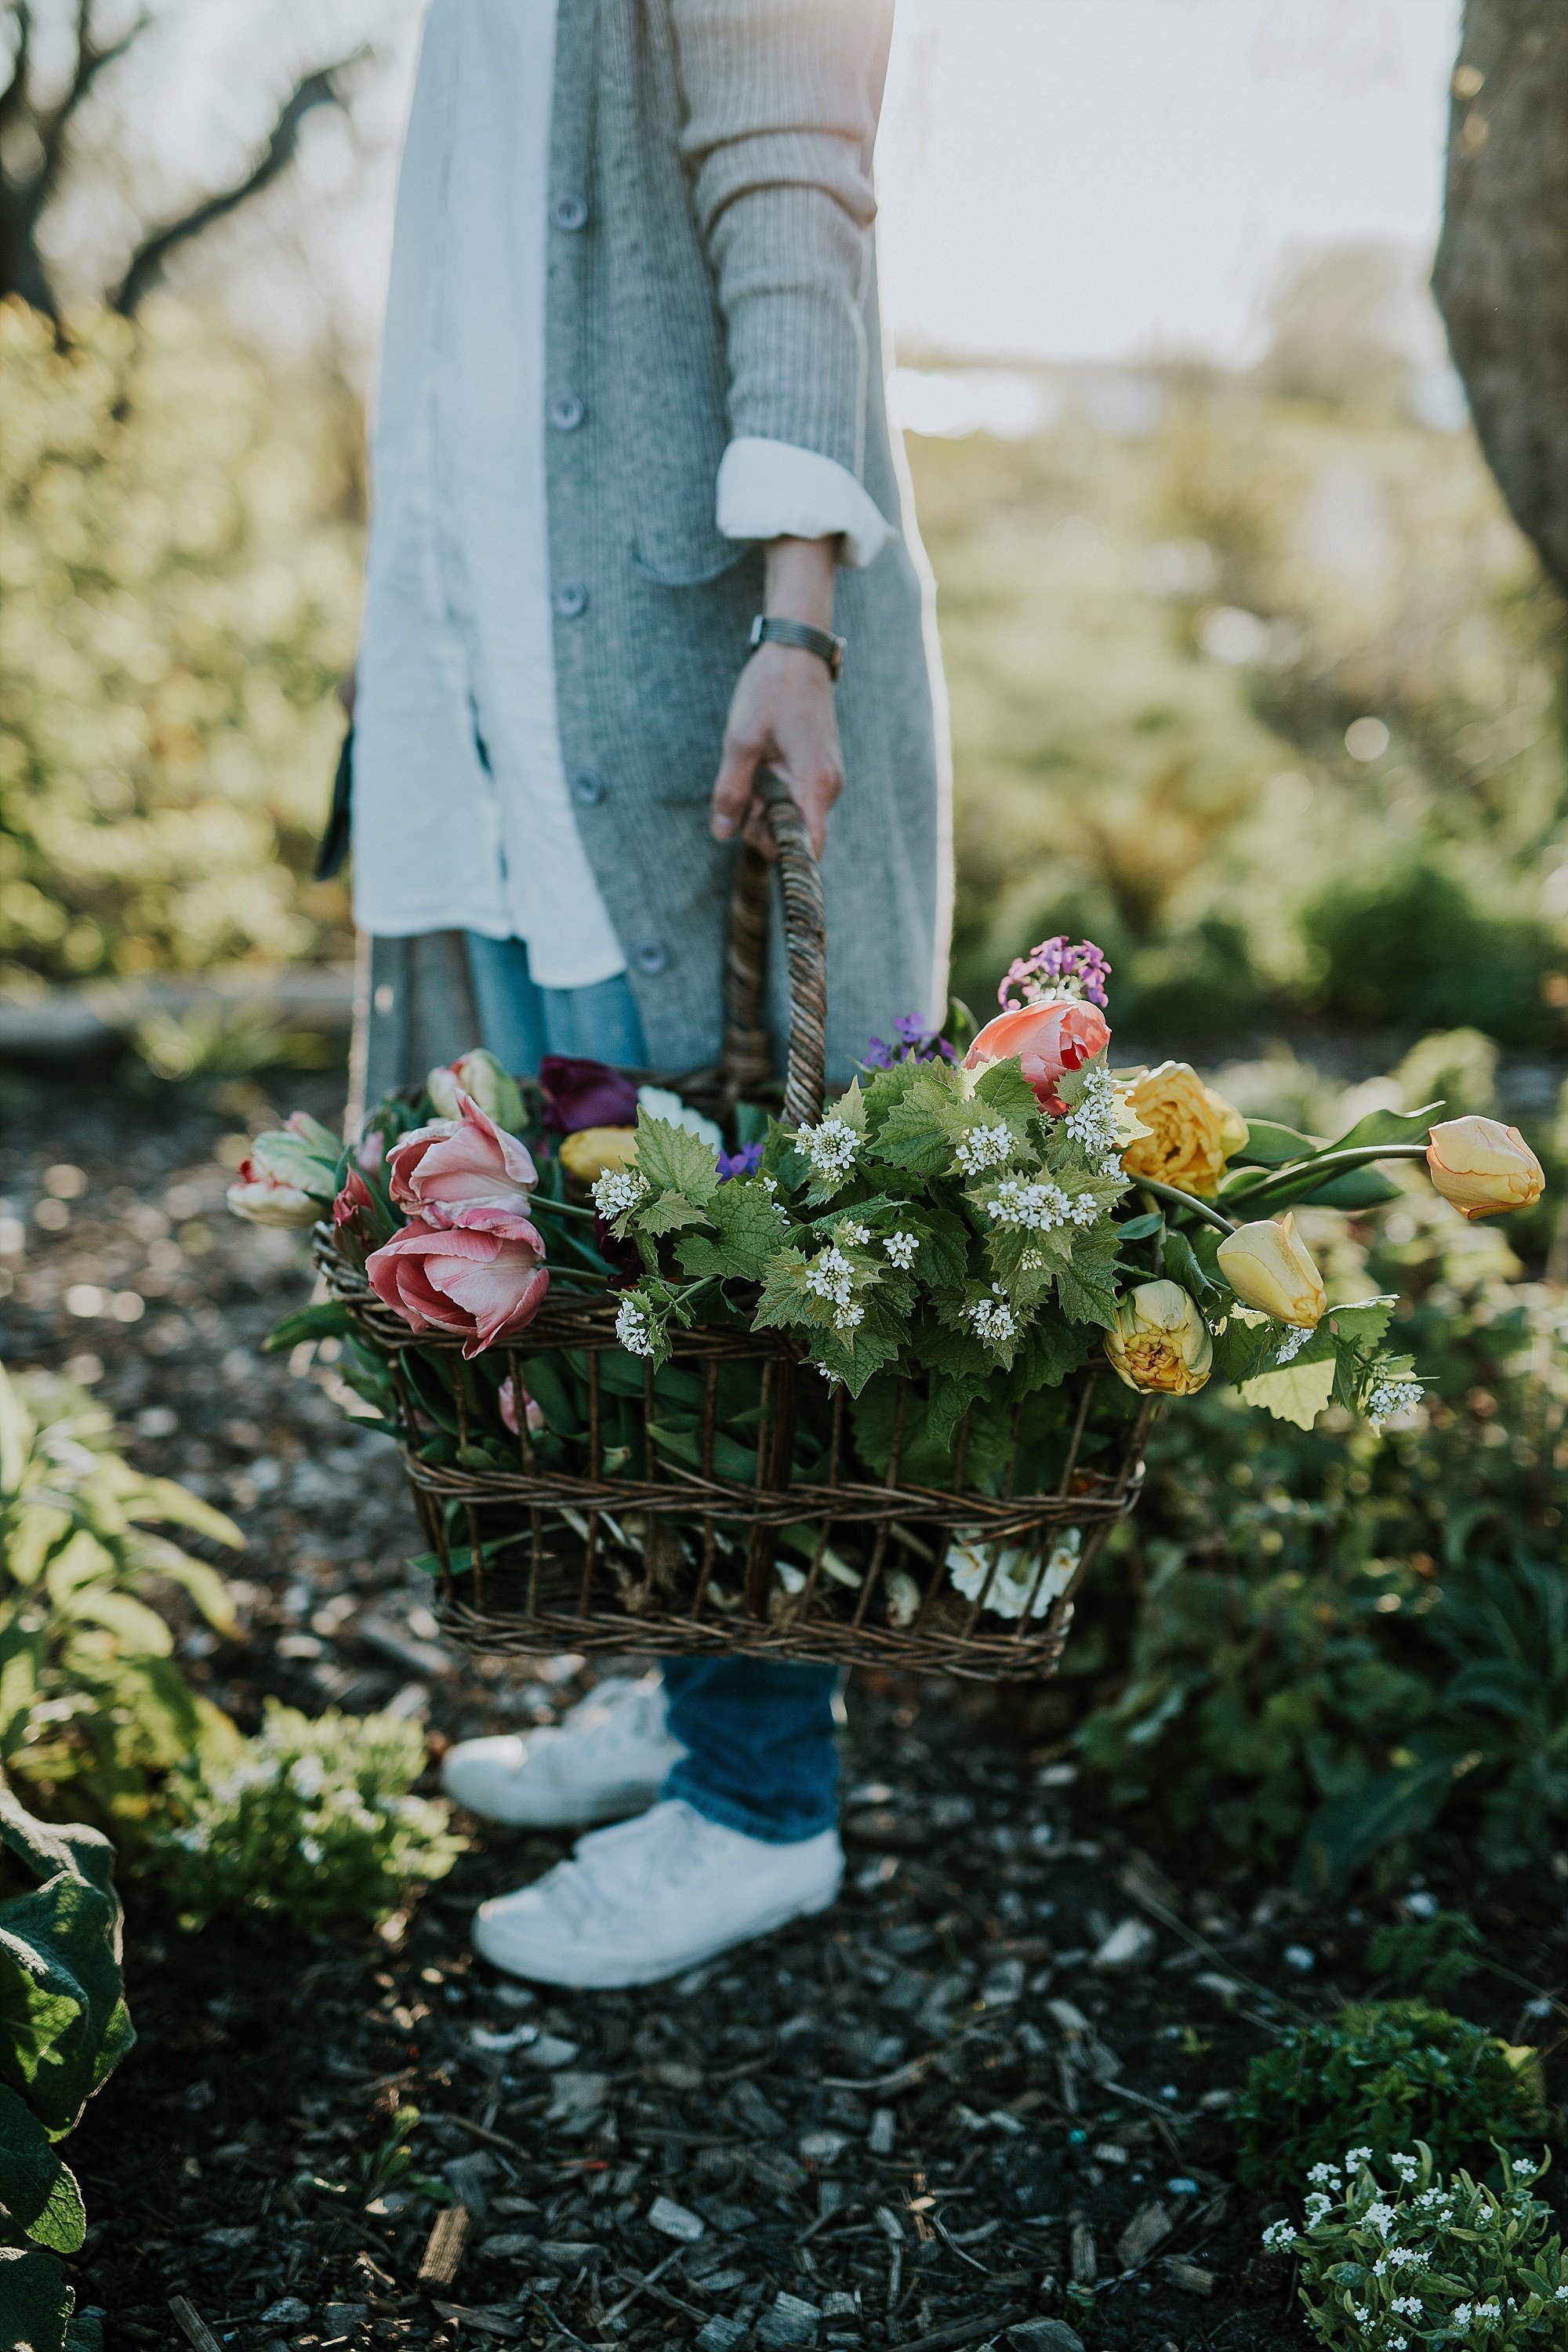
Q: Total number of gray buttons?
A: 5